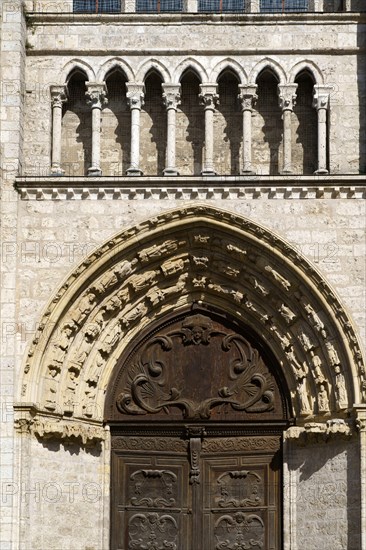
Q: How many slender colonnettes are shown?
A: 8